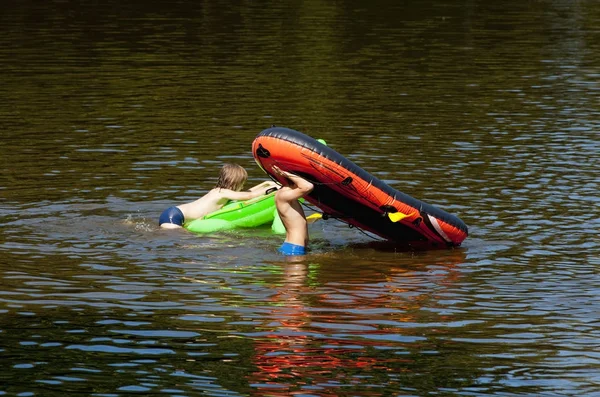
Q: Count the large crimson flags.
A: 0